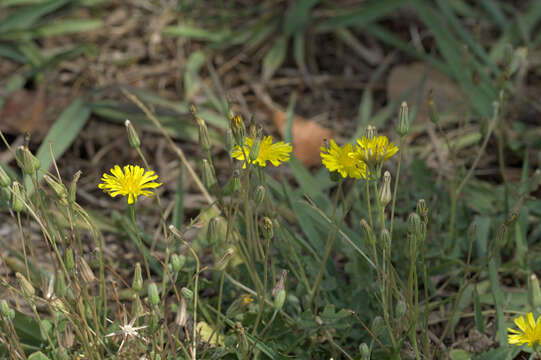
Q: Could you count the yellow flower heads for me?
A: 5